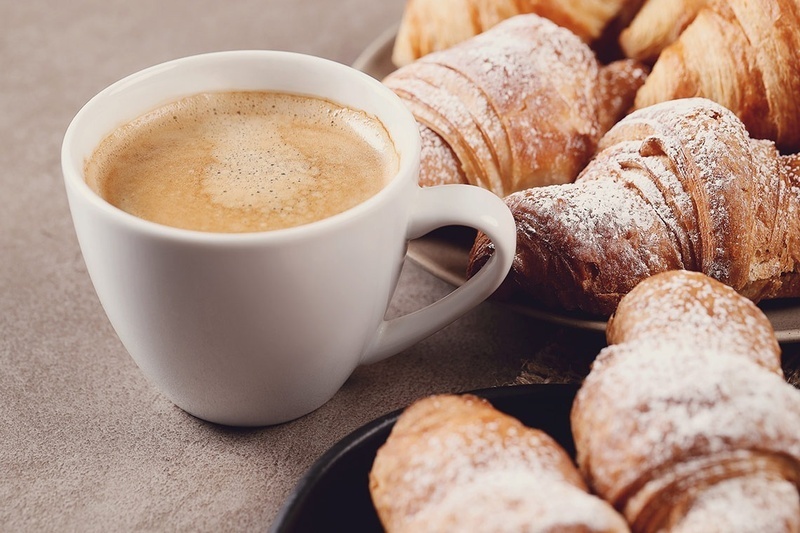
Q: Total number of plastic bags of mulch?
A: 0